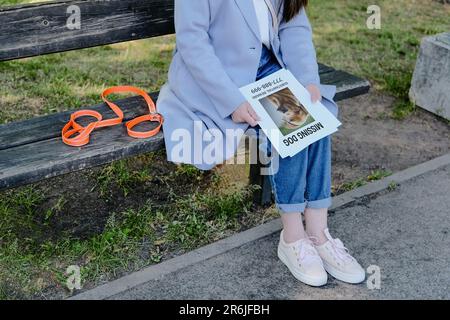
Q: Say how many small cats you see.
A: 0